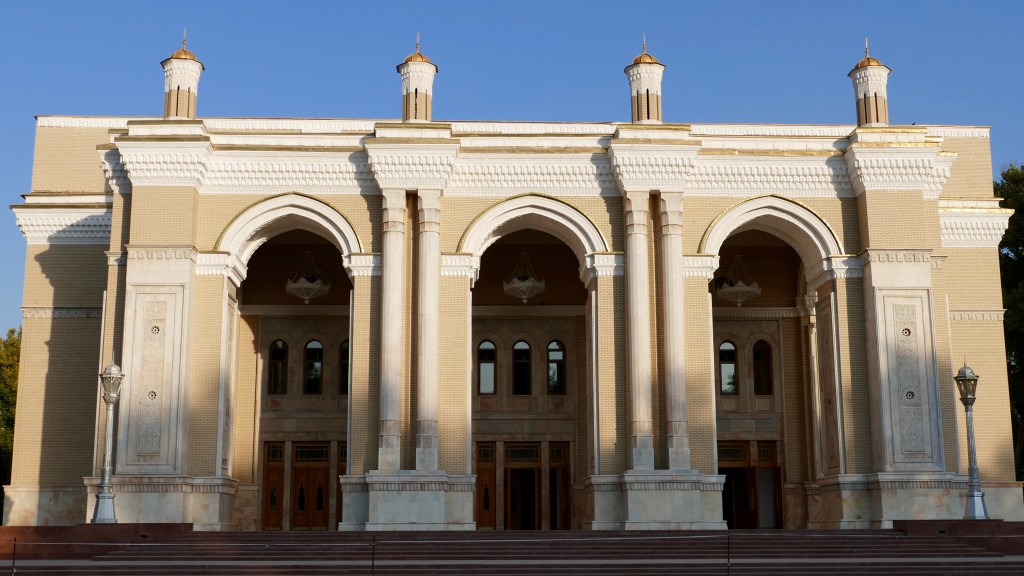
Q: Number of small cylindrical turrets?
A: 4